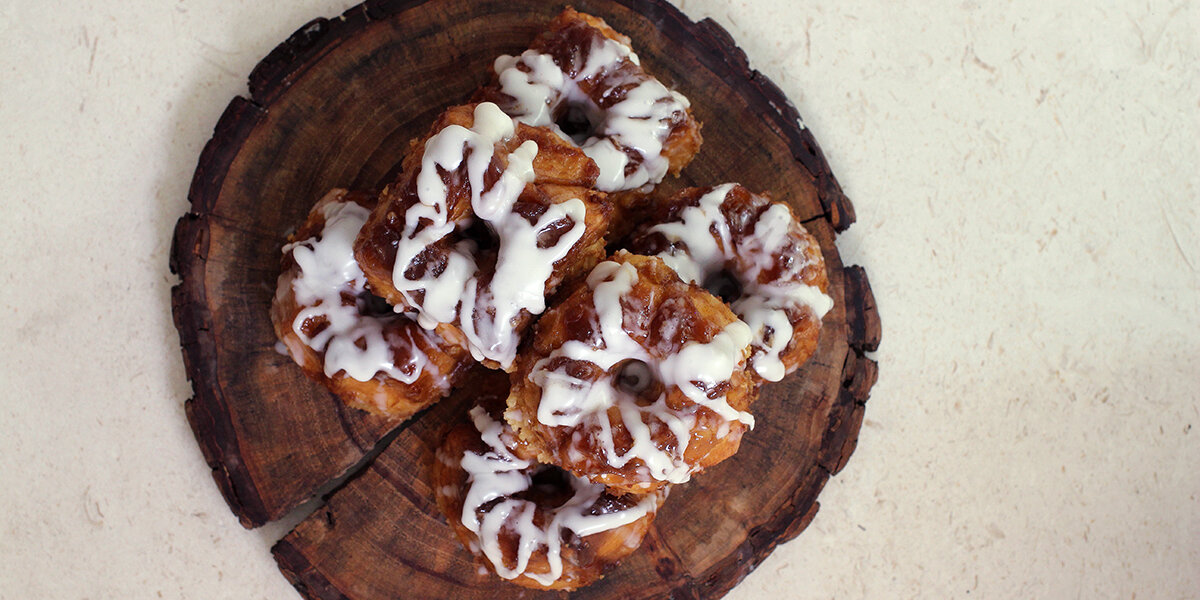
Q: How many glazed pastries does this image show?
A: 6